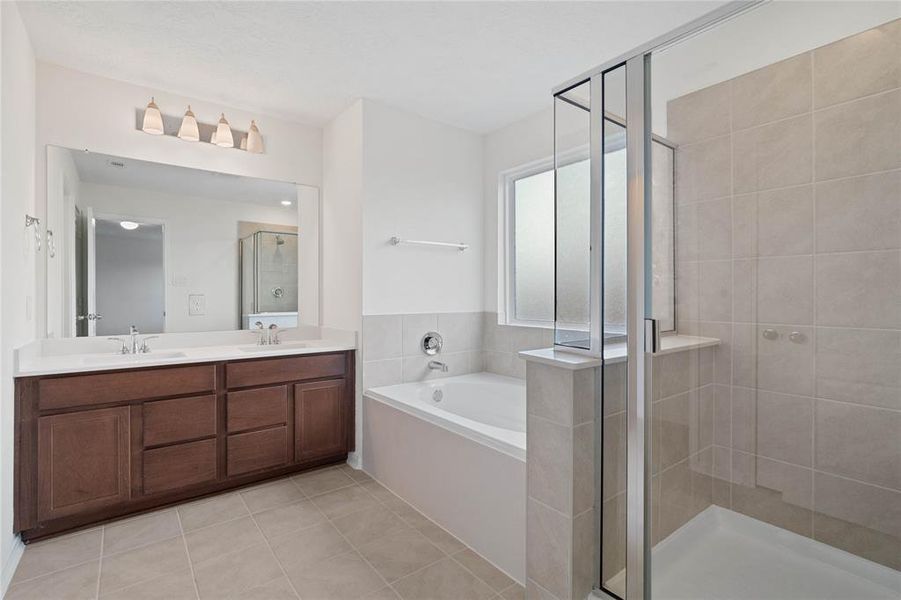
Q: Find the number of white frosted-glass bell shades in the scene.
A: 4